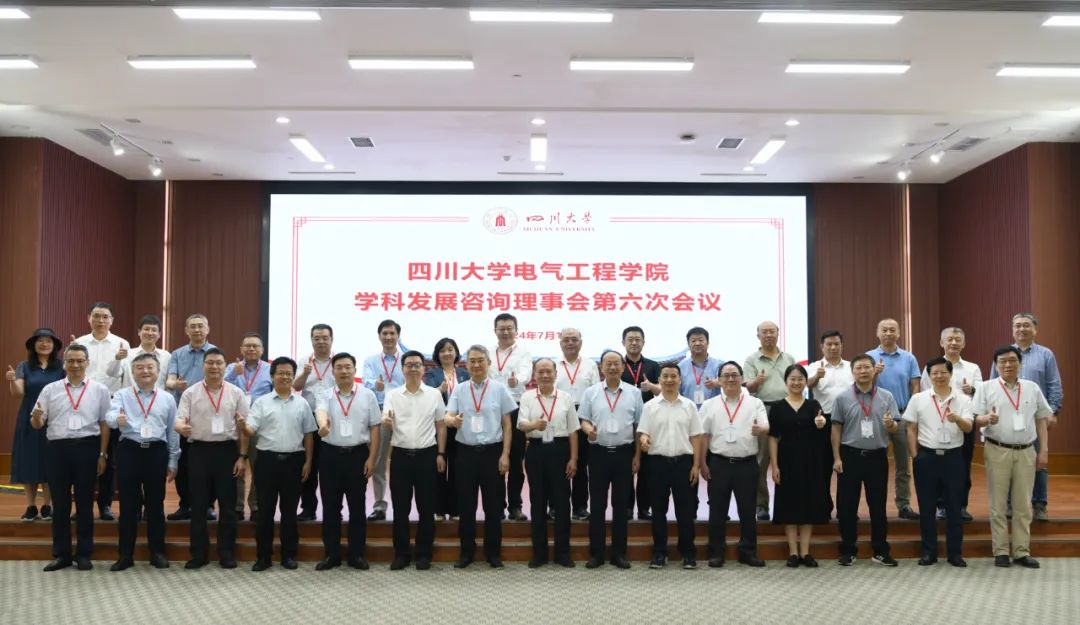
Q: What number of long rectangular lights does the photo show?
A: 14